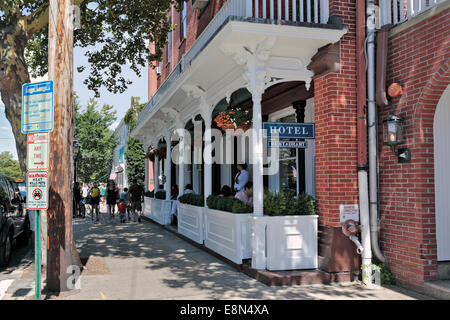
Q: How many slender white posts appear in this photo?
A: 6